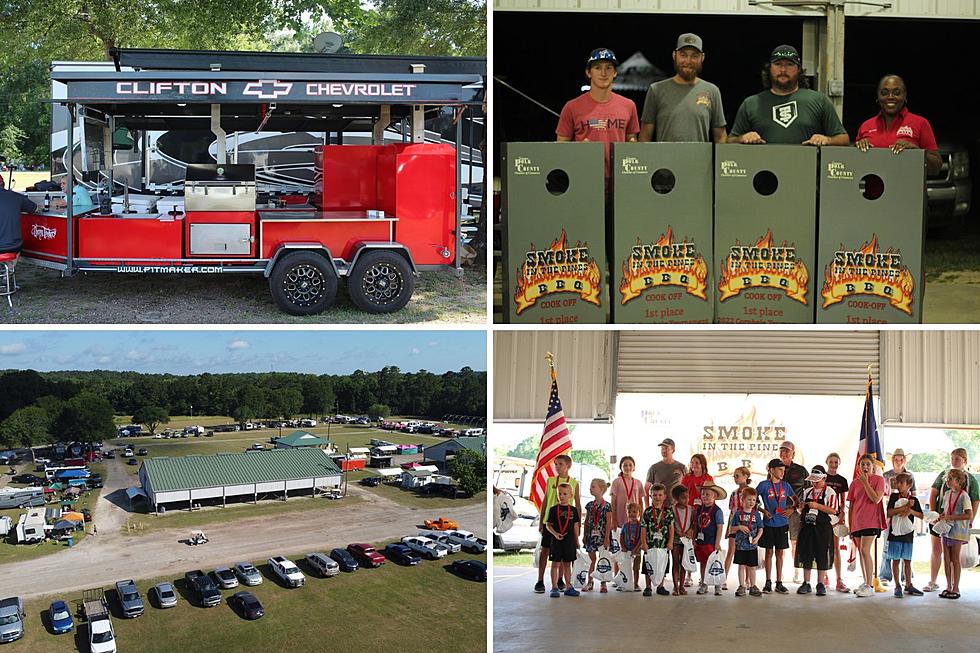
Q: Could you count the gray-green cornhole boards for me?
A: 4